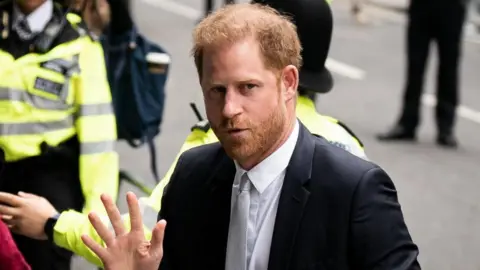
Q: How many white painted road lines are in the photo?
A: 3